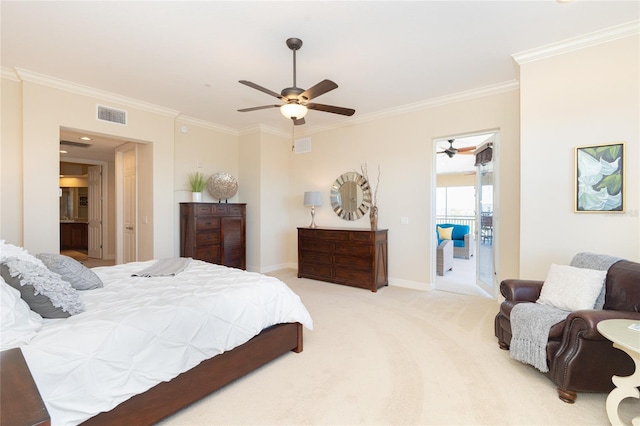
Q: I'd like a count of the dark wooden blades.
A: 5